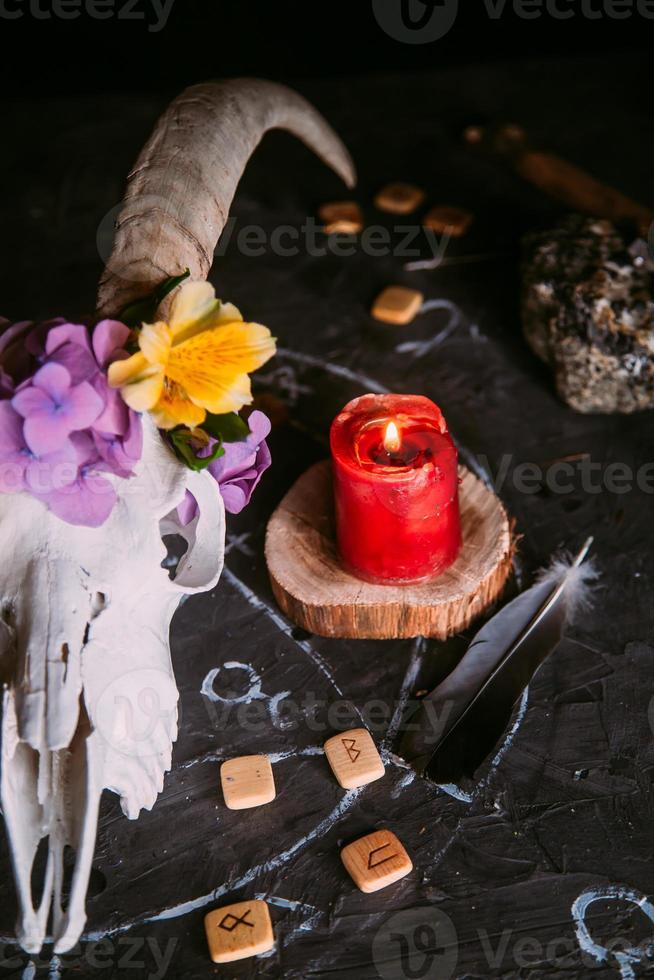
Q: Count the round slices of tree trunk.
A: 1